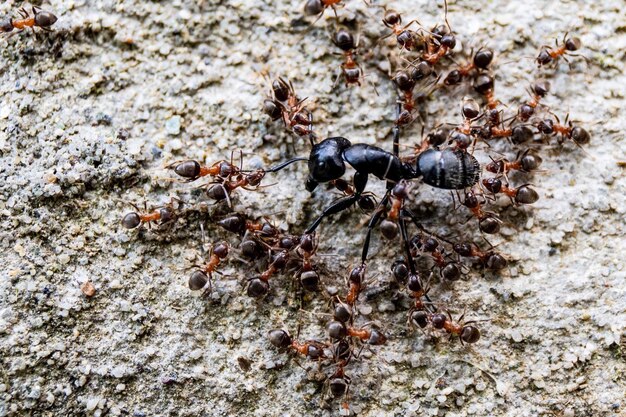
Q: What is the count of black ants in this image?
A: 1